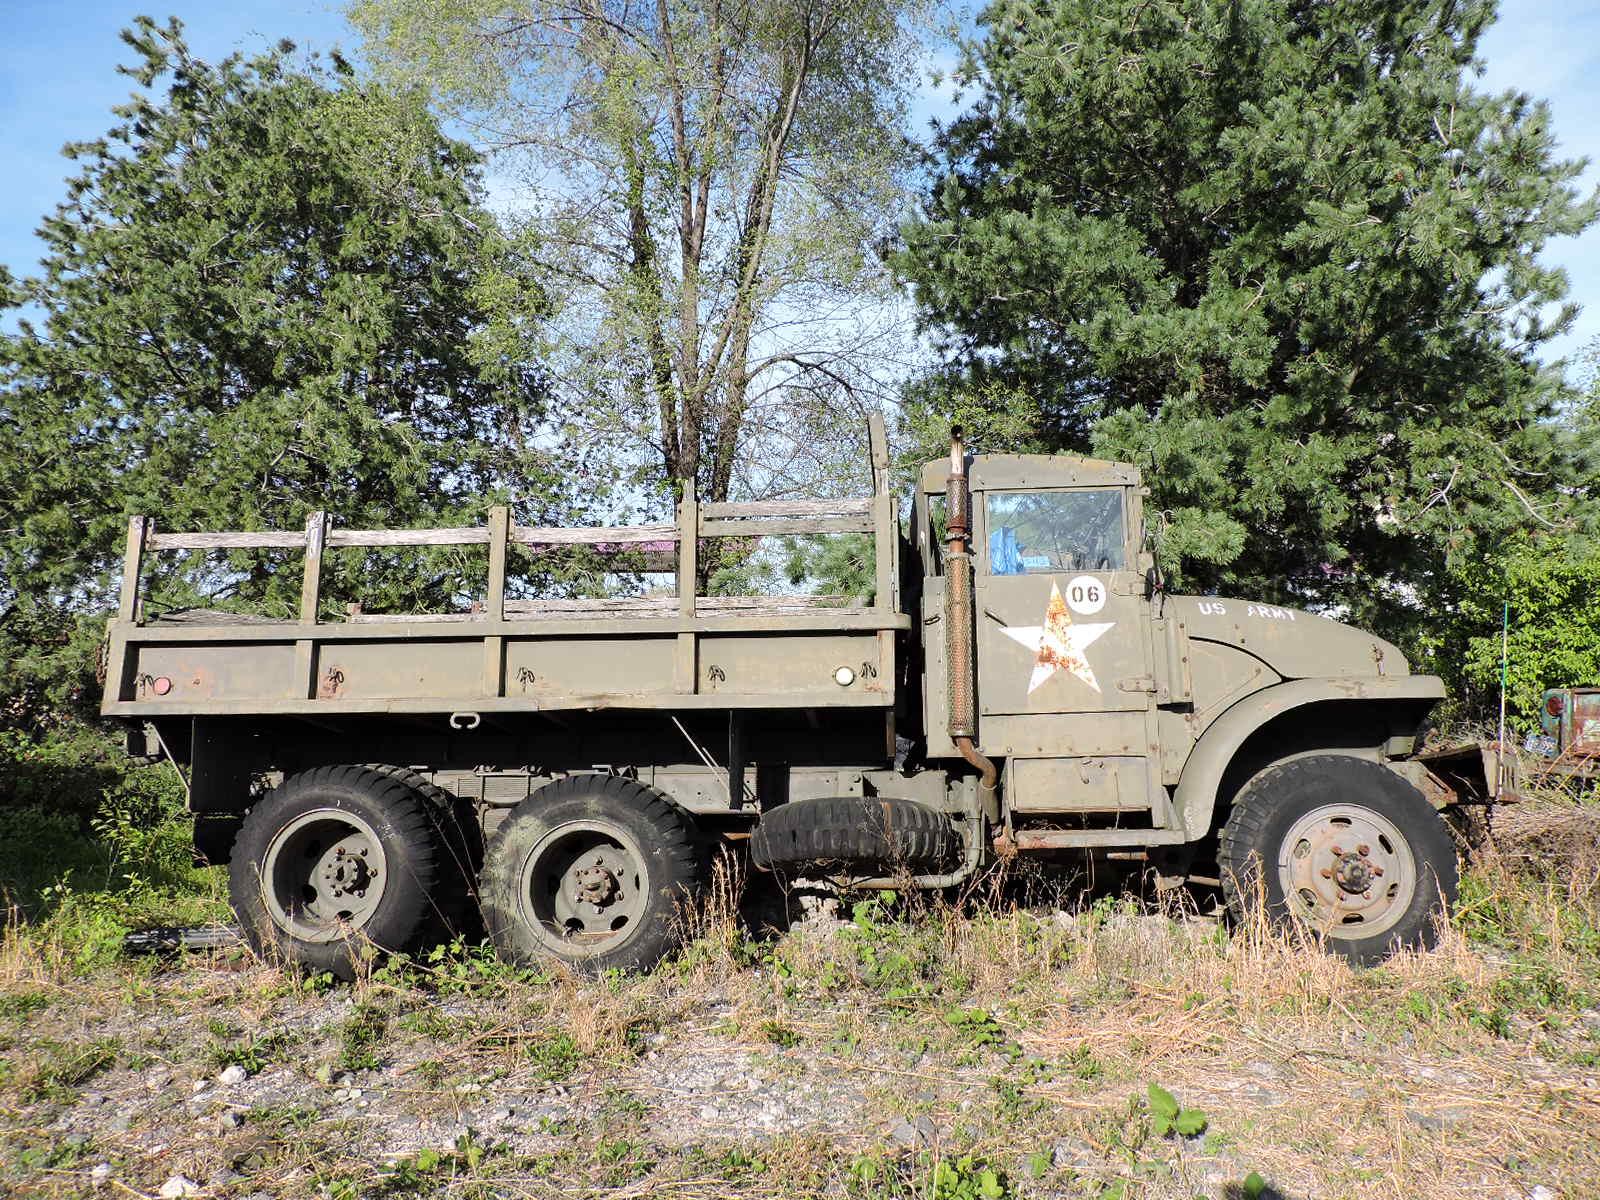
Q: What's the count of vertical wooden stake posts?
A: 5